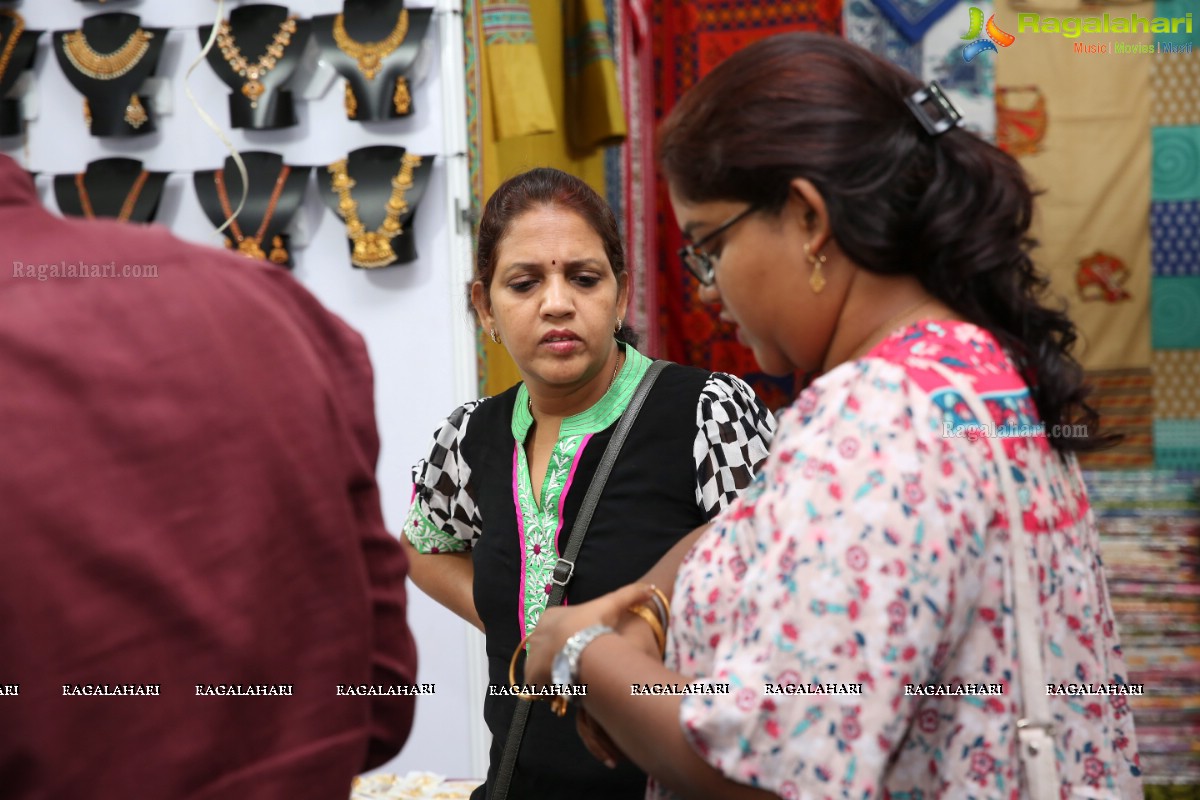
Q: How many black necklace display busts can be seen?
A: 7